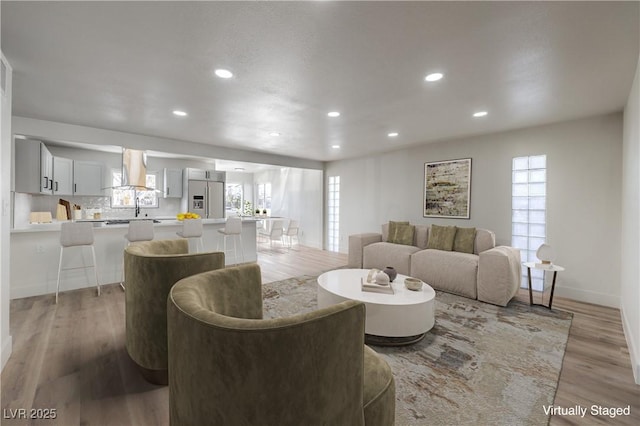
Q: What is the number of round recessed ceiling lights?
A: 8